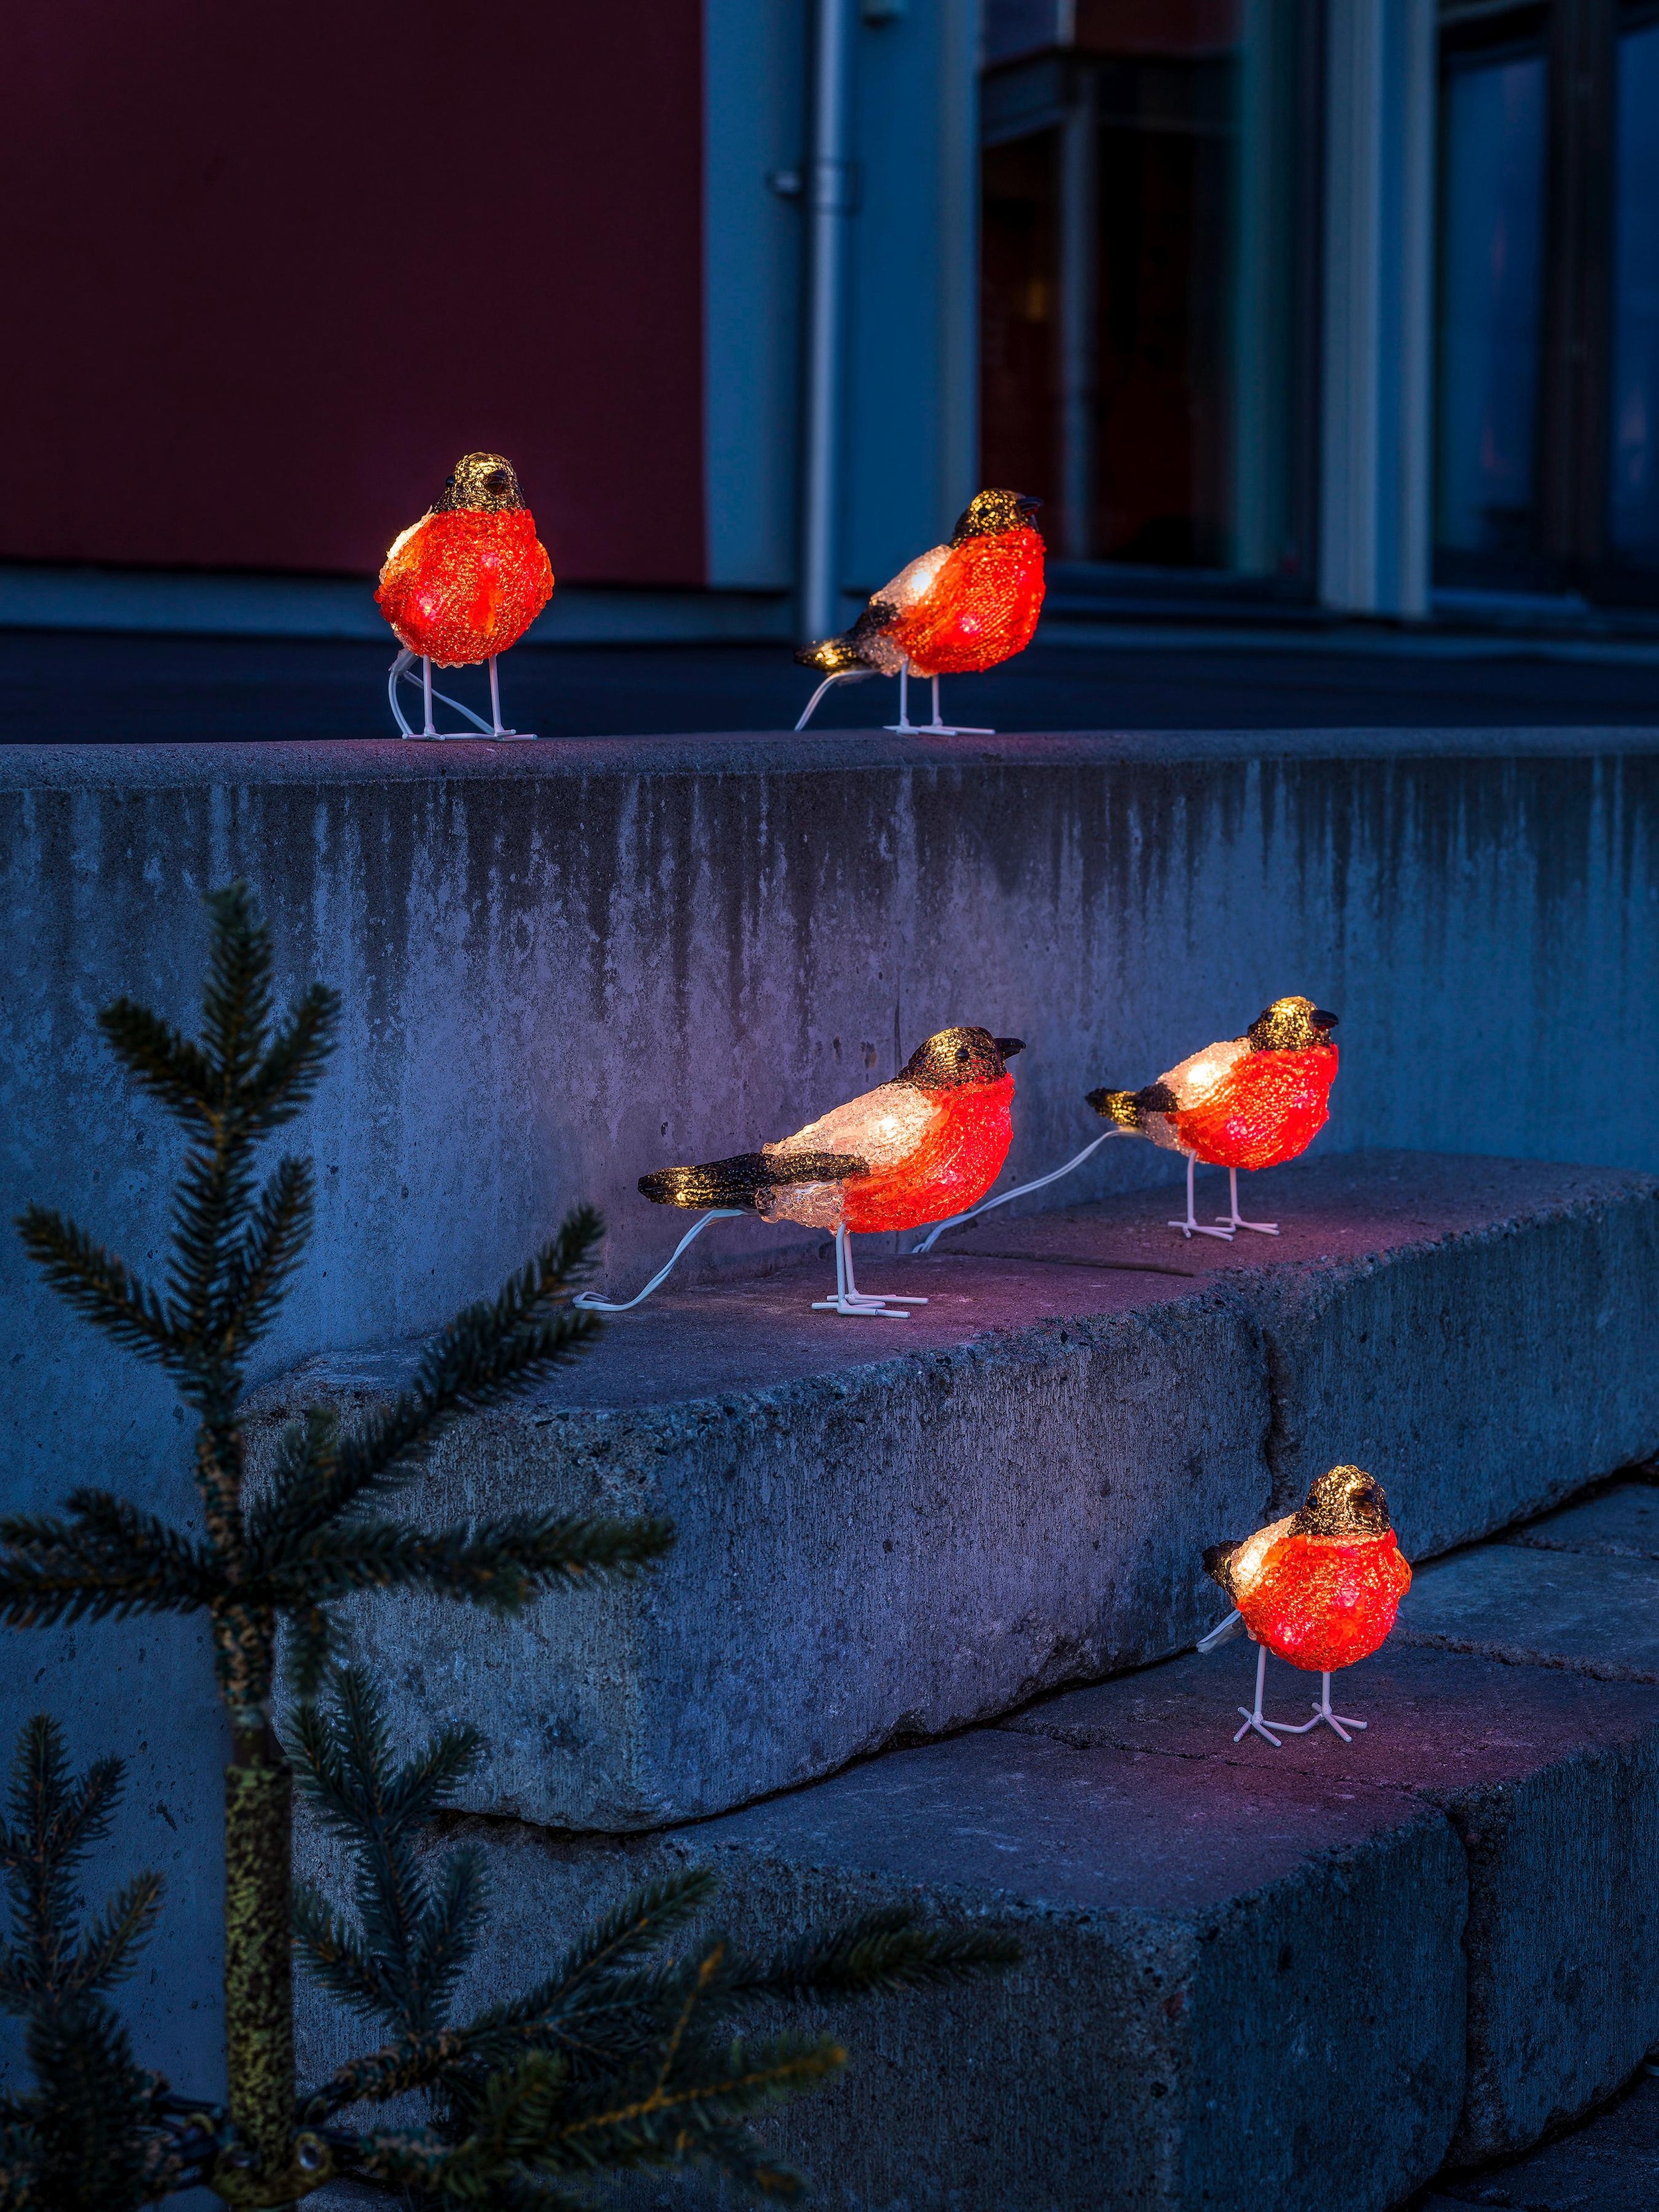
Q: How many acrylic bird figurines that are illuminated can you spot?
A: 5